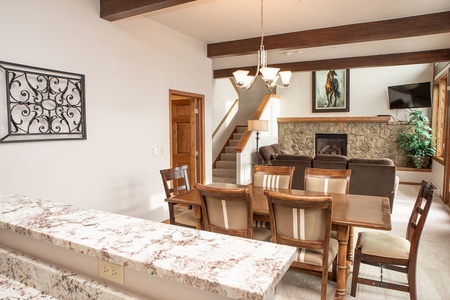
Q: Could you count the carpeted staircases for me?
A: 1